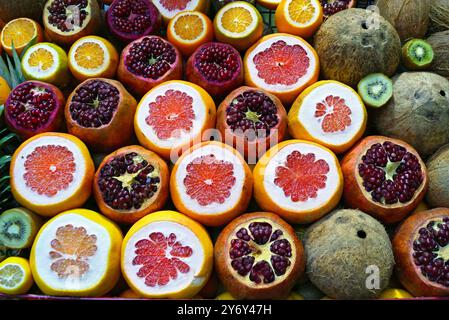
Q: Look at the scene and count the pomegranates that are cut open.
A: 12